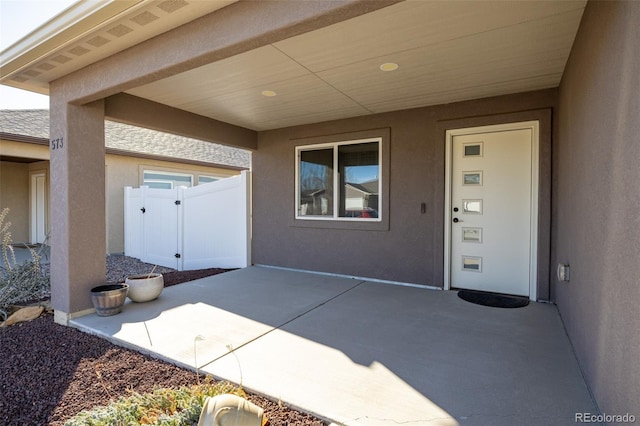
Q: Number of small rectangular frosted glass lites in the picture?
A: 5